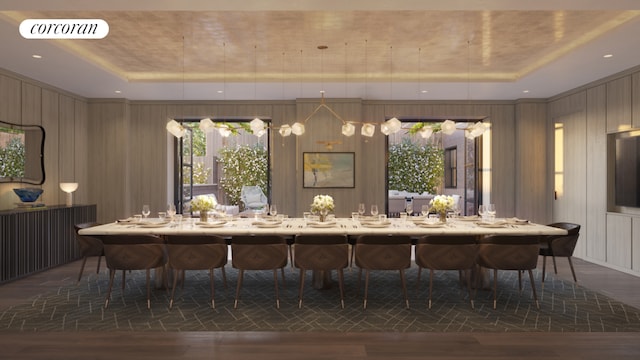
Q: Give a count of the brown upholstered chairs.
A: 9